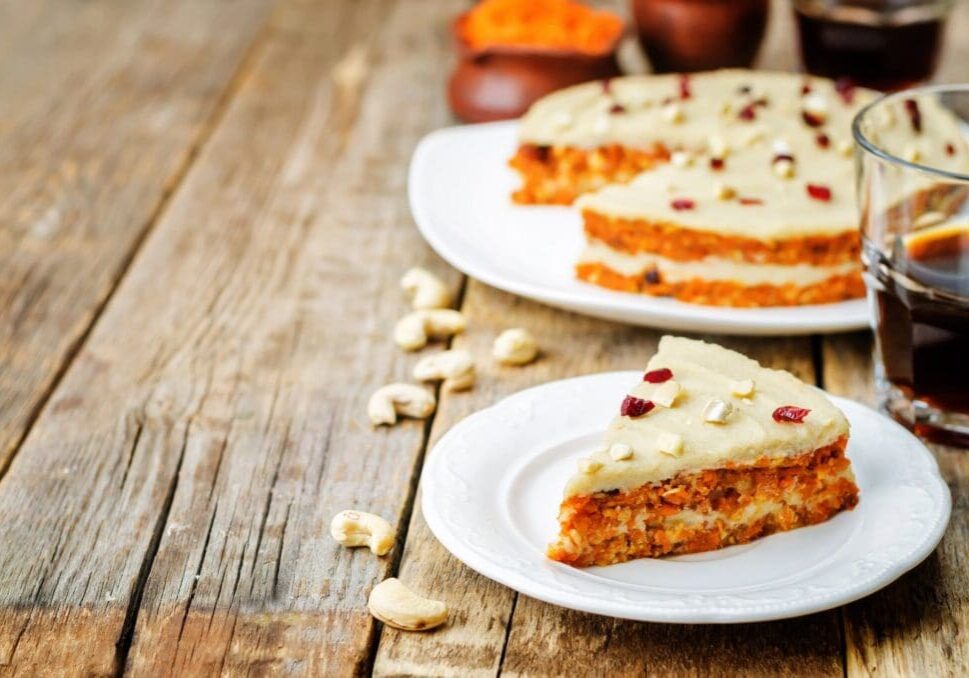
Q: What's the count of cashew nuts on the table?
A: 7